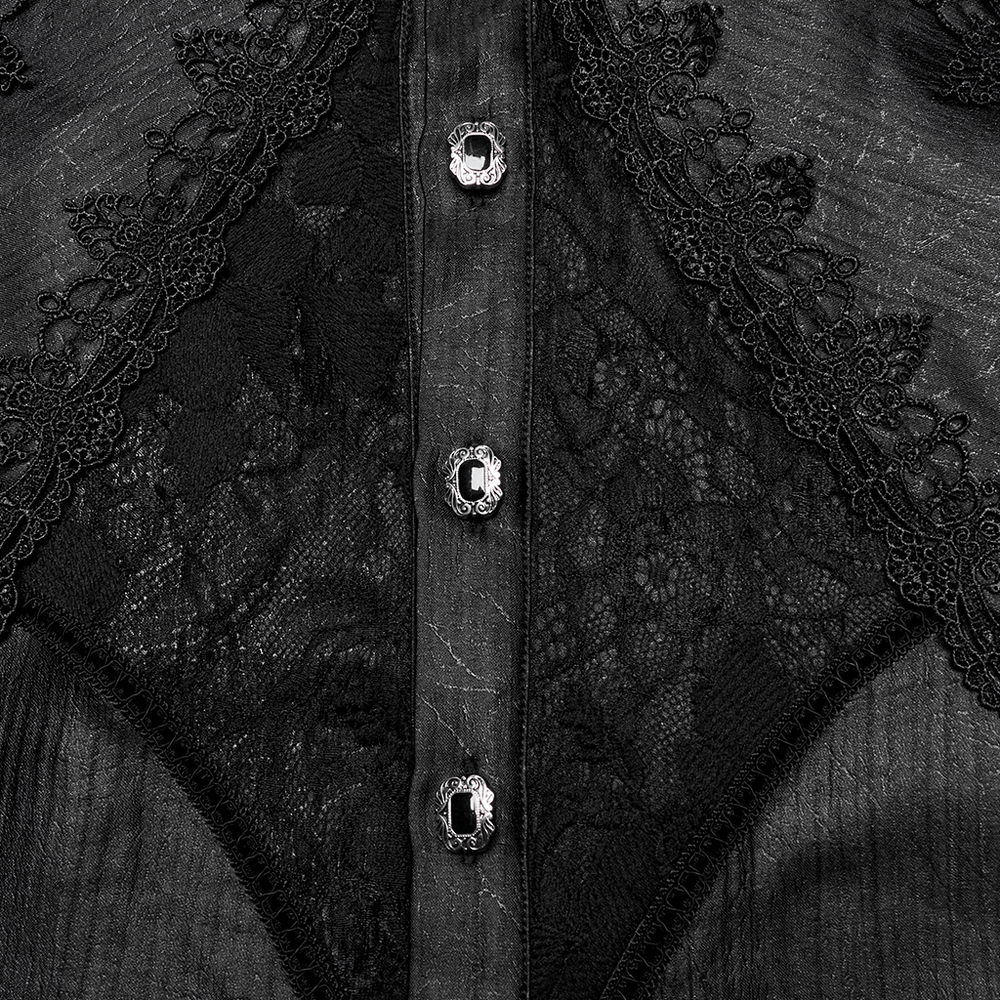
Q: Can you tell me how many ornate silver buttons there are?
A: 3